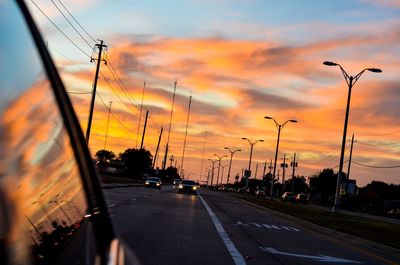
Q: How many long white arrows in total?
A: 1